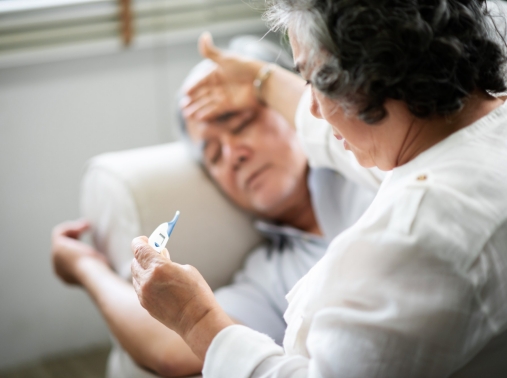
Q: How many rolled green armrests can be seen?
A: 0